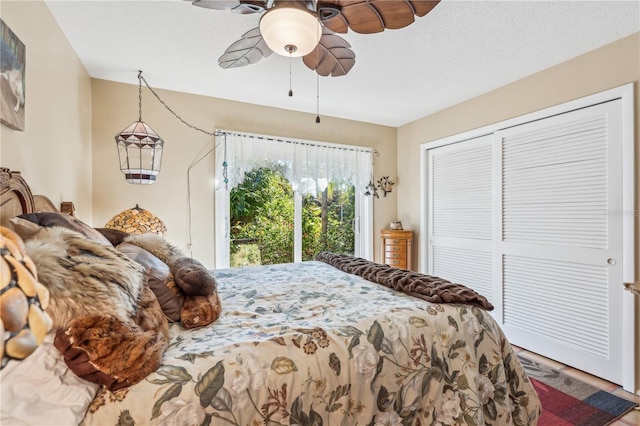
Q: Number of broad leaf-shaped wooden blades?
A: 4